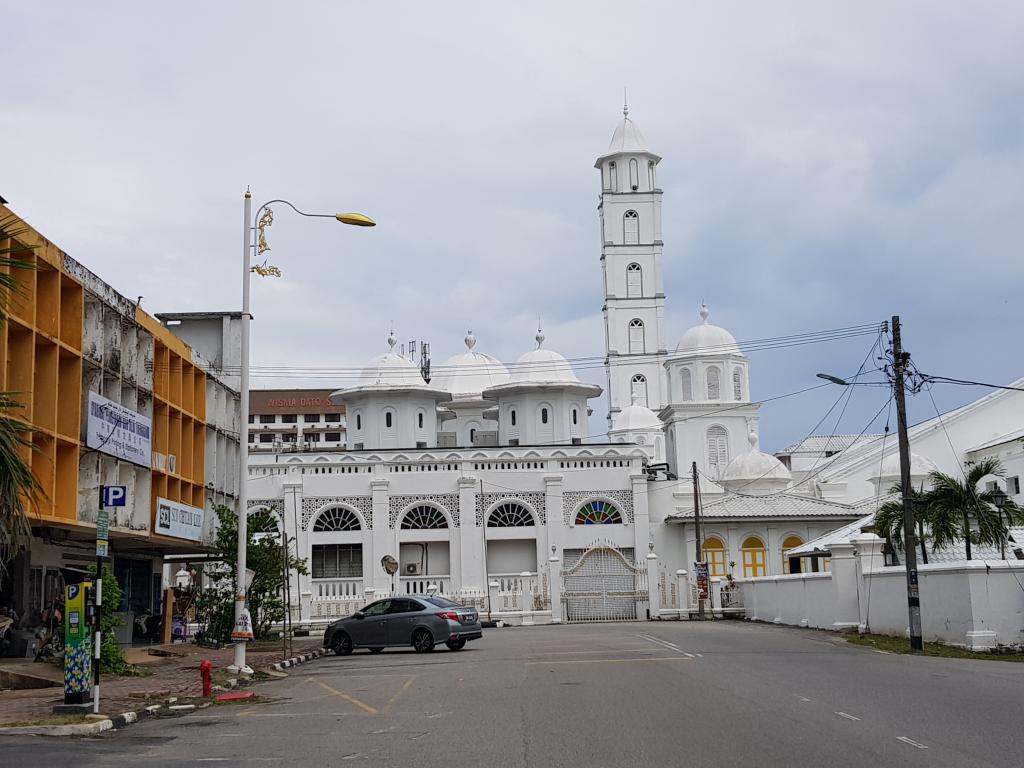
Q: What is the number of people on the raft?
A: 0